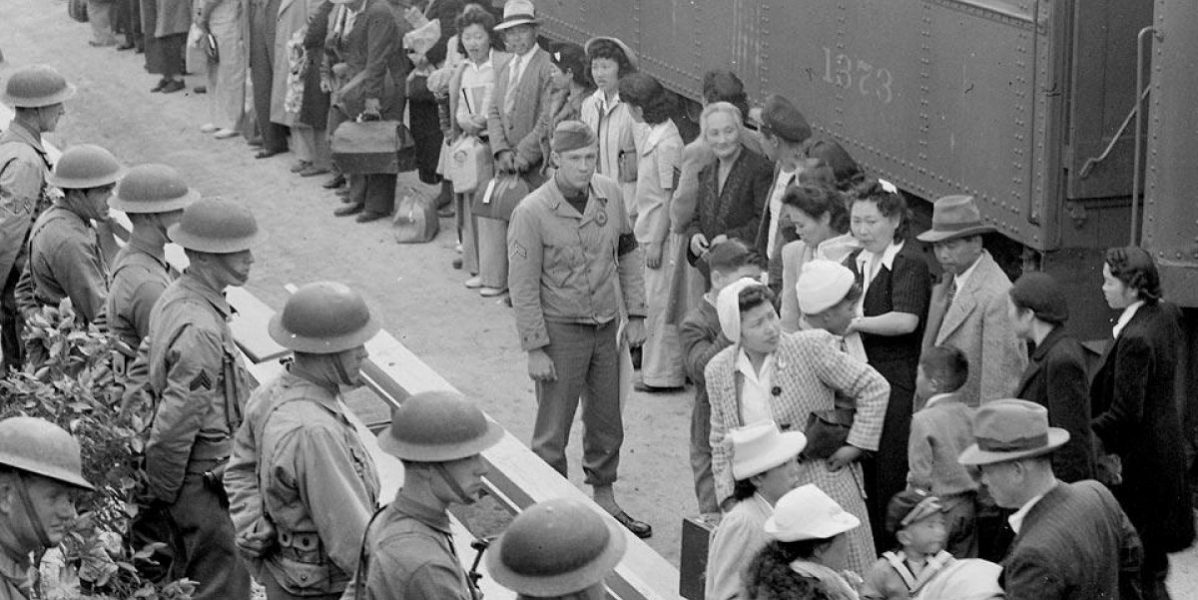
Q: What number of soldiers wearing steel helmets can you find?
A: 8